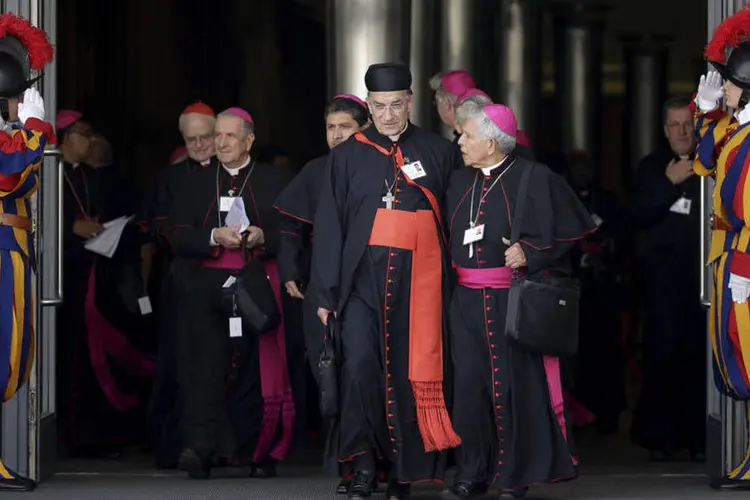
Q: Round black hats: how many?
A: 1